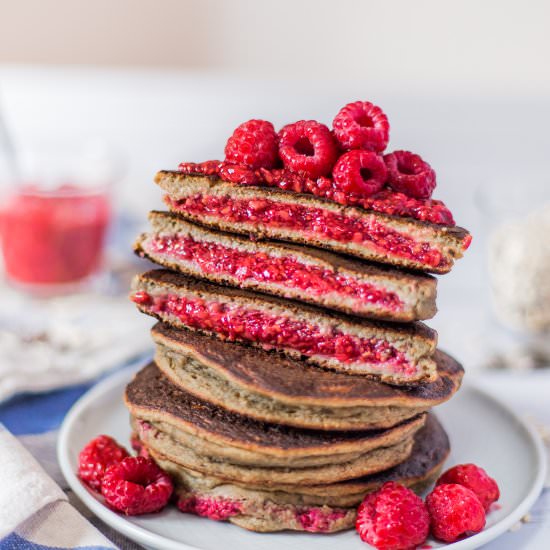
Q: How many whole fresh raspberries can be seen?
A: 10